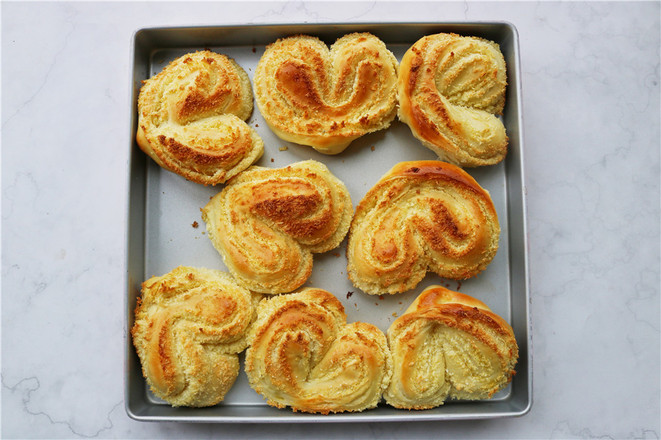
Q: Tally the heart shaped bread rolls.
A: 8